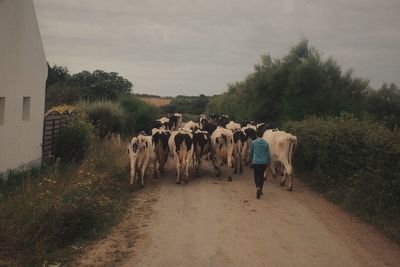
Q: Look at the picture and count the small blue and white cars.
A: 0